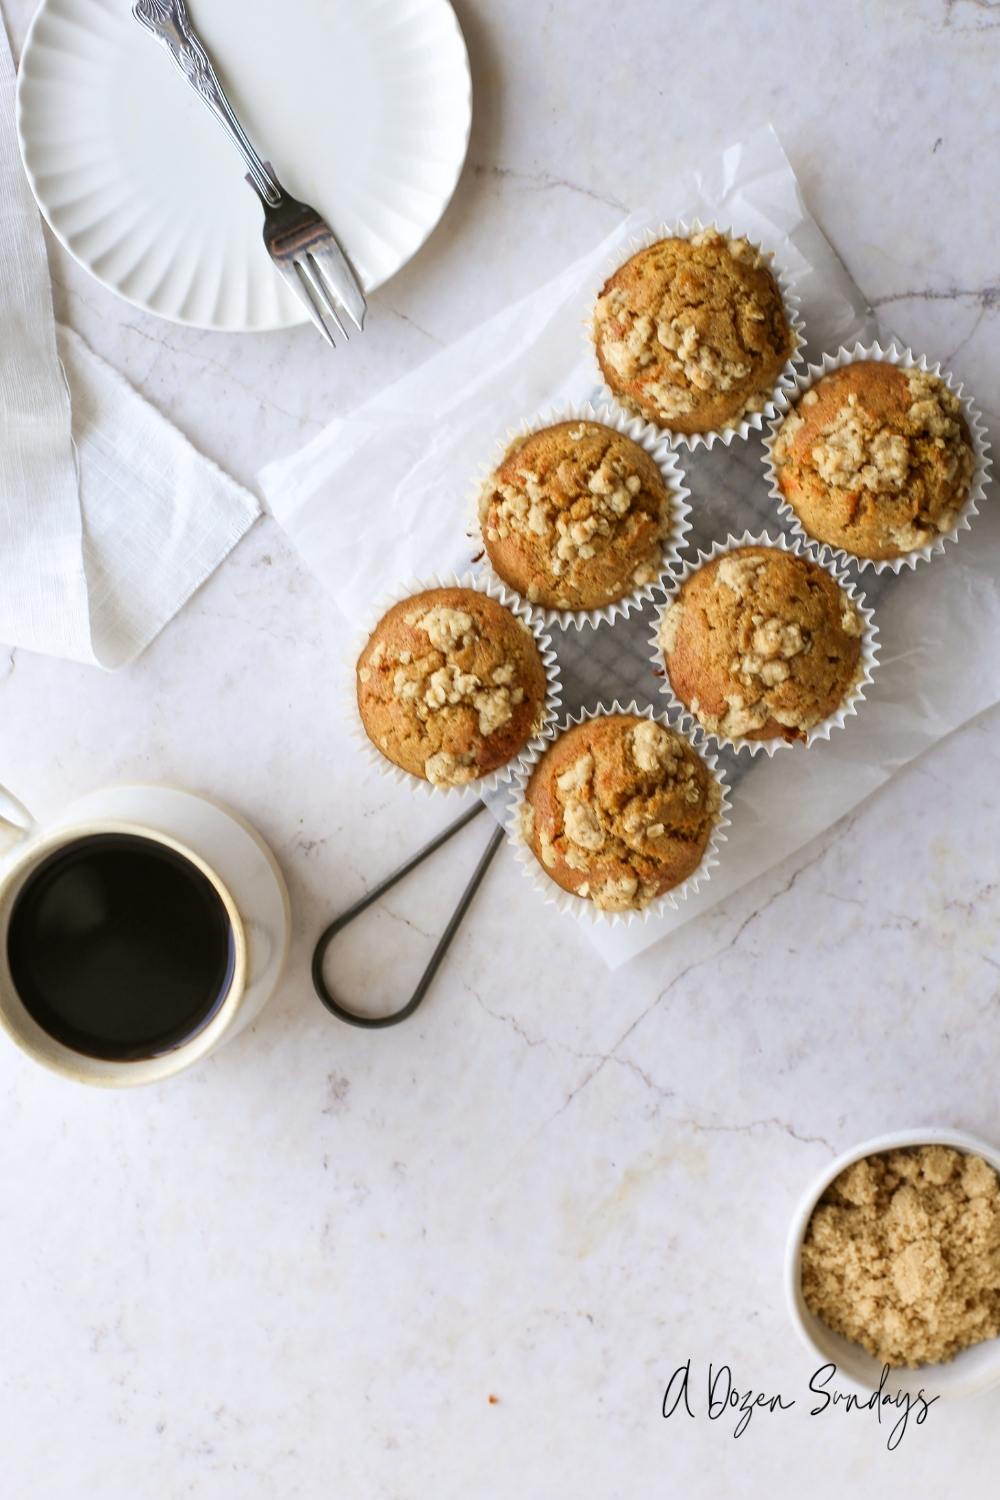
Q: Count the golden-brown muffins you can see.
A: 6